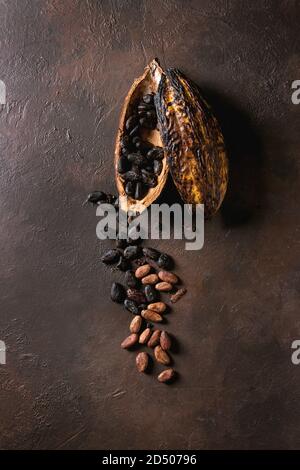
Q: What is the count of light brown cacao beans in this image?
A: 14